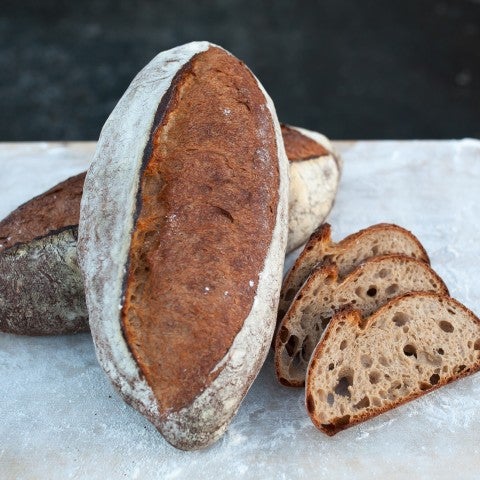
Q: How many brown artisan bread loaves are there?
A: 2